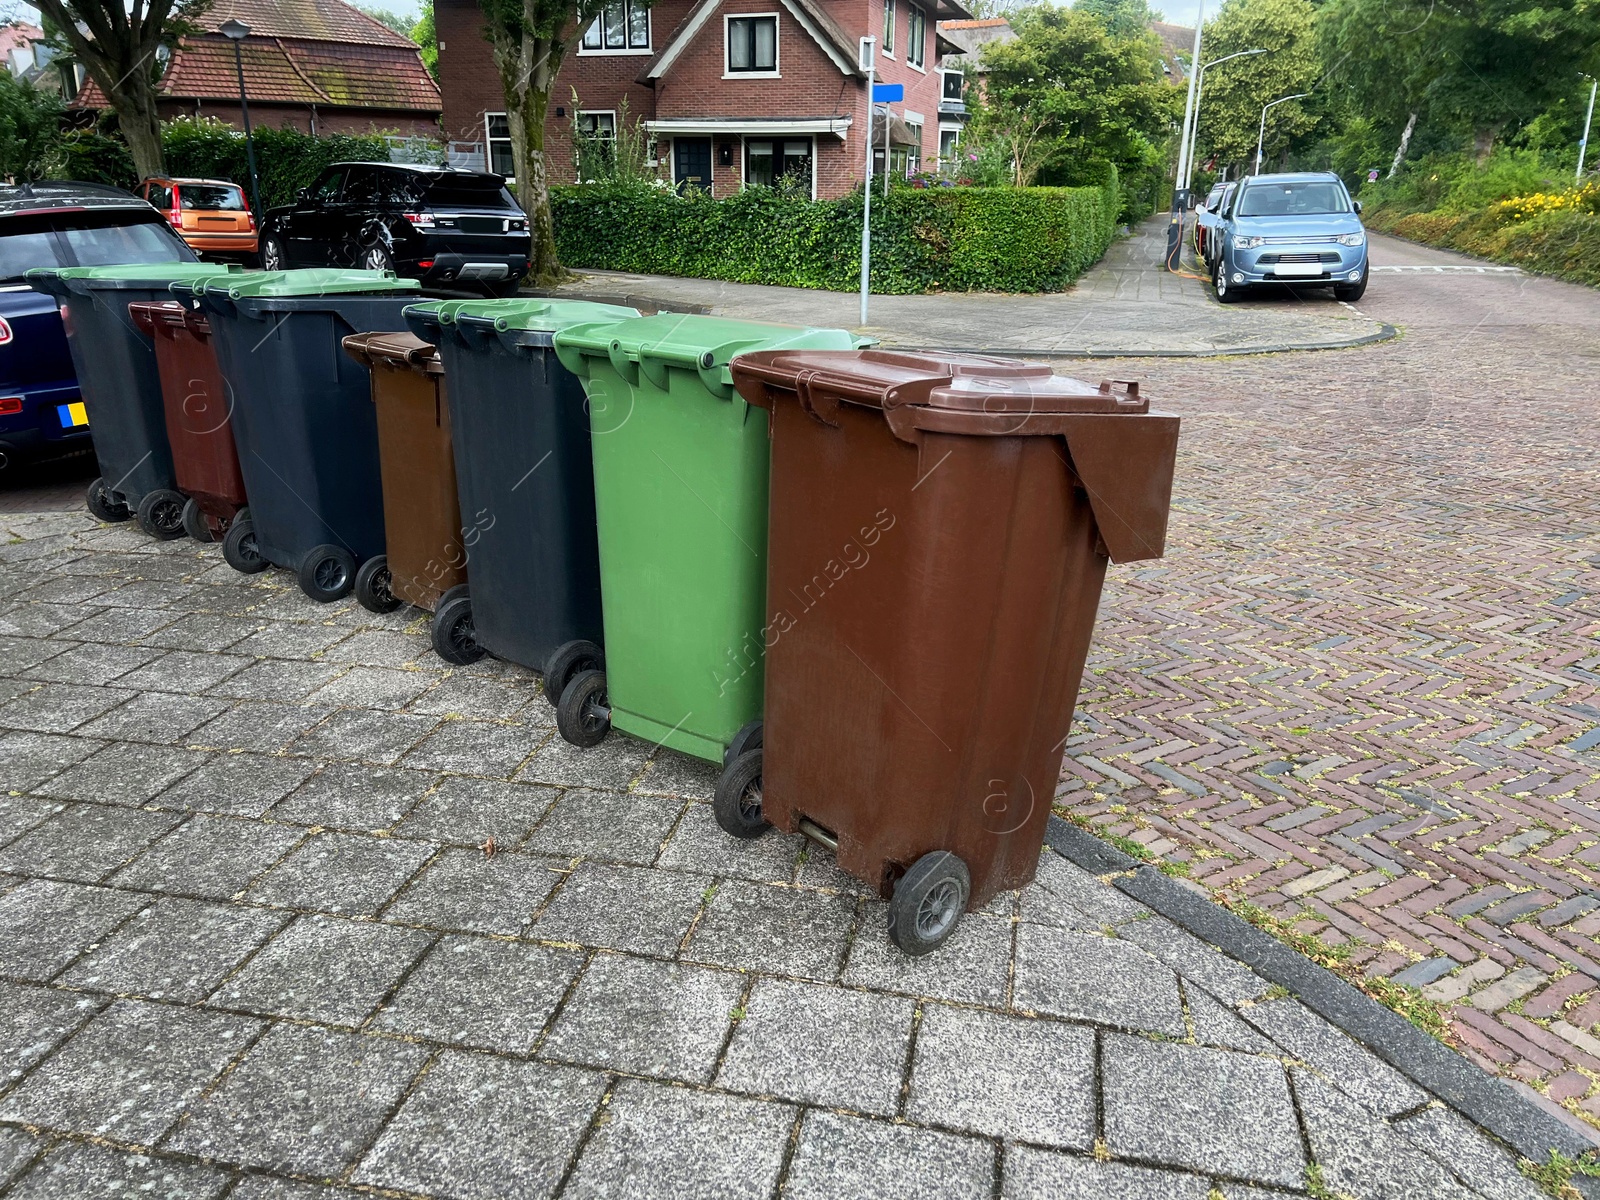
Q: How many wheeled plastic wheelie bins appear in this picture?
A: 7